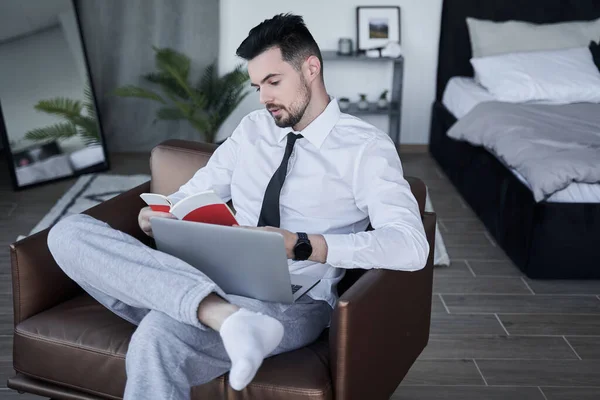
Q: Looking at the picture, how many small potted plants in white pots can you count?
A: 3